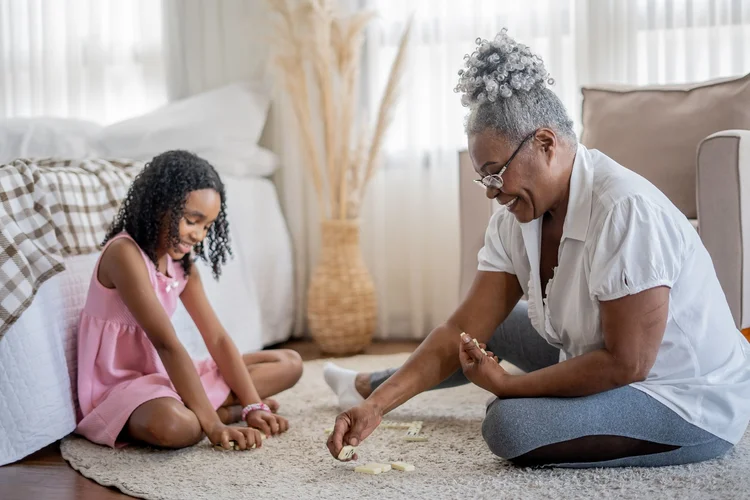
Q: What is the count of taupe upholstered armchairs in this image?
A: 1